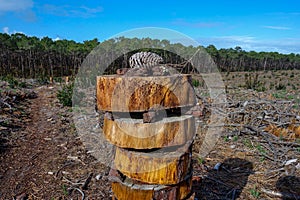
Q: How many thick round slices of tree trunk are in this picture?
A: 4